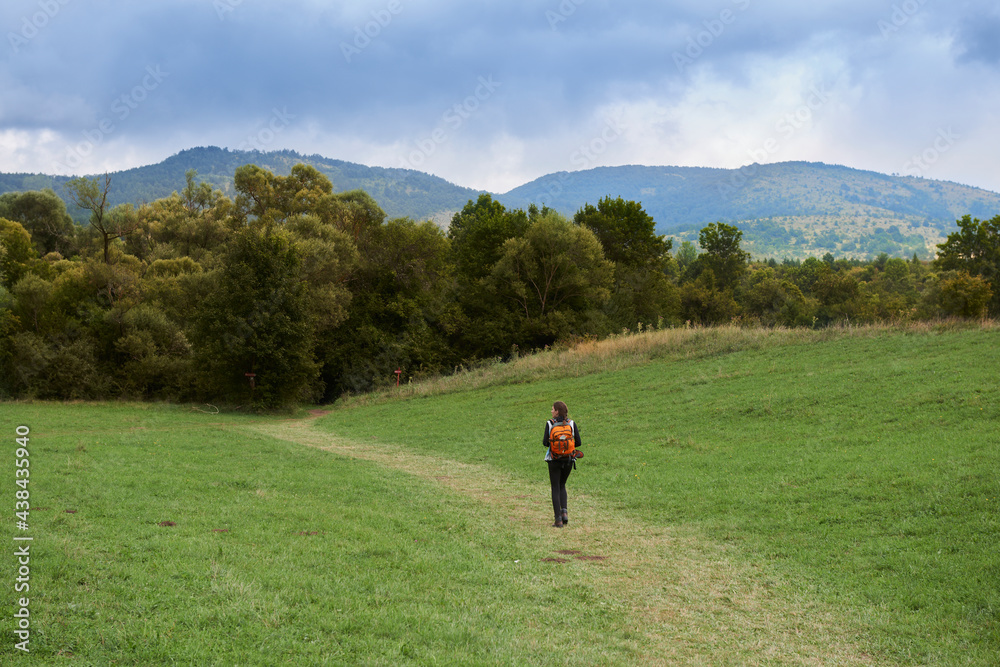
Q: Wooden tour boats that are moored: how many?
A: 0